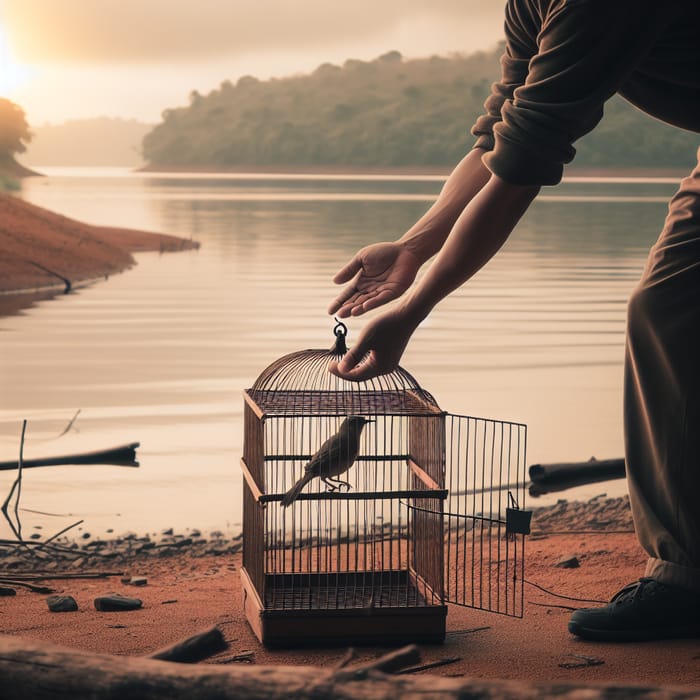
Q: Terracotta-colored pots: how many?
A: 0